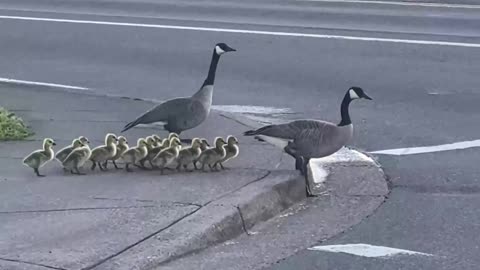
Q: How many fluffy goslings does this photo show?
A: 15